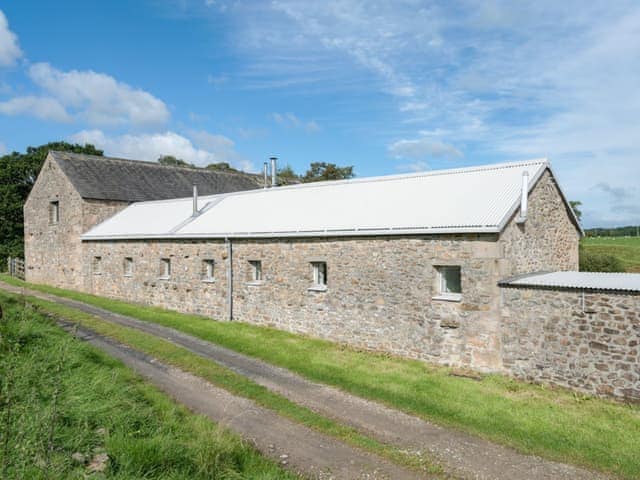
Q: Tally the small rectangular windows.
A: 8